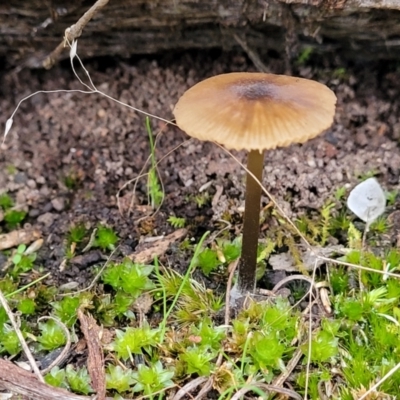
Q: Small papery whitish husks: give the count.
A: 2